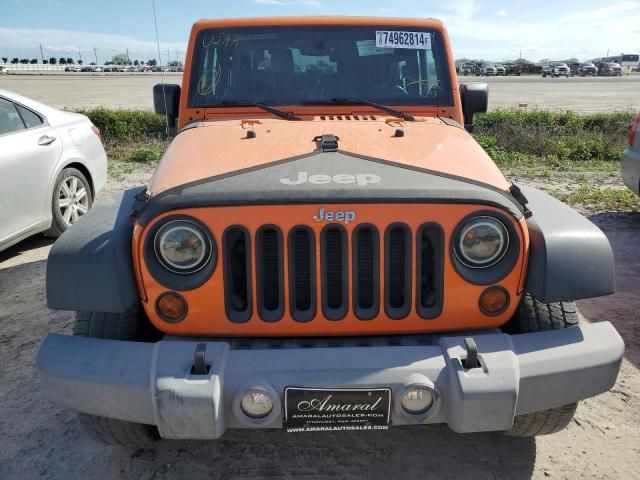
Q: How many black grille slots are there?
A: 7